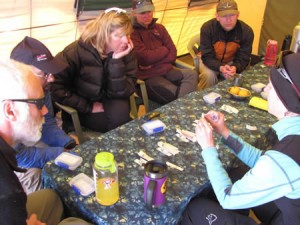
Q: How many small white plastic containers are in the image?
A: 5